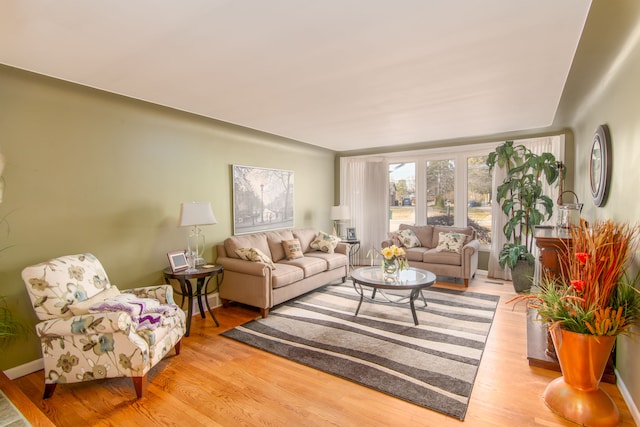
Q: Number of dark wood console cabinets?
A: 1